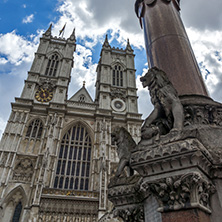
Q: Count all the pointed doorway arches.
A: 1